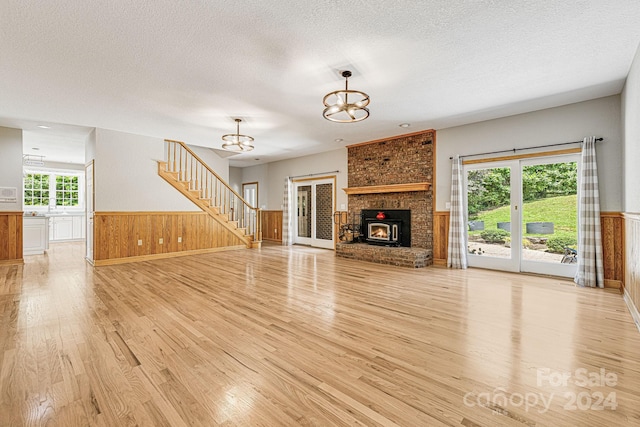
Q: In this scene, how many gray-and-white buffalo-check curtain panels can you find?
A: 3